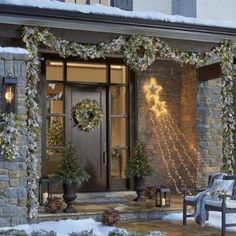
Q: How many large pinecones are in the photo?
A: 3